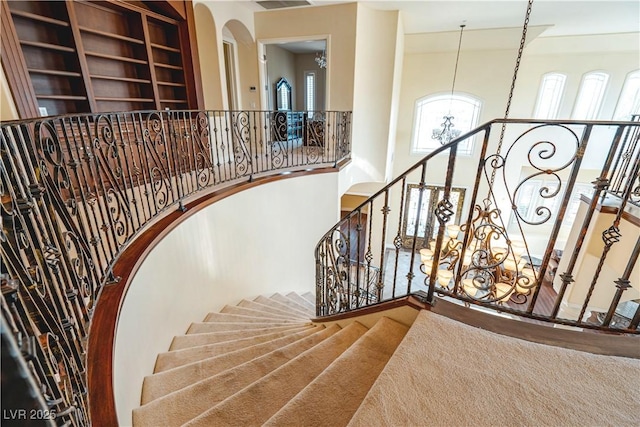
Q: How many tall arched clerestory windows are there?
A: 3